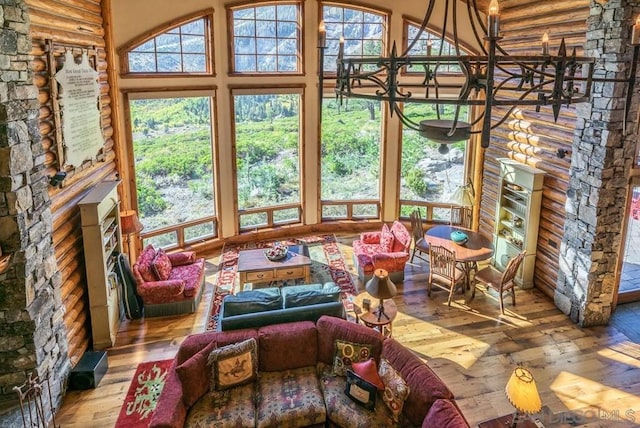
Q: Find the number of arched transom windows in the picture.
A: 4